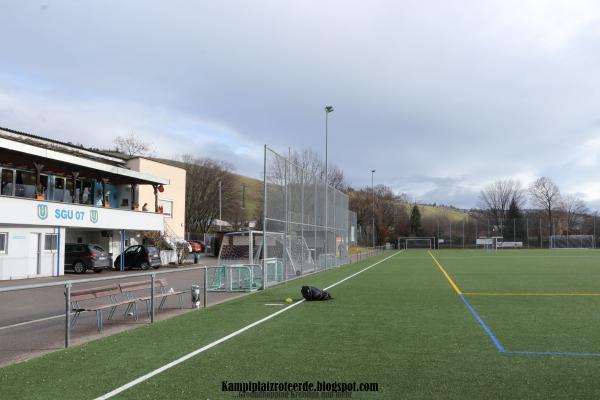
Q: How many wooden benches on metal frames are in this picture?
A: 2